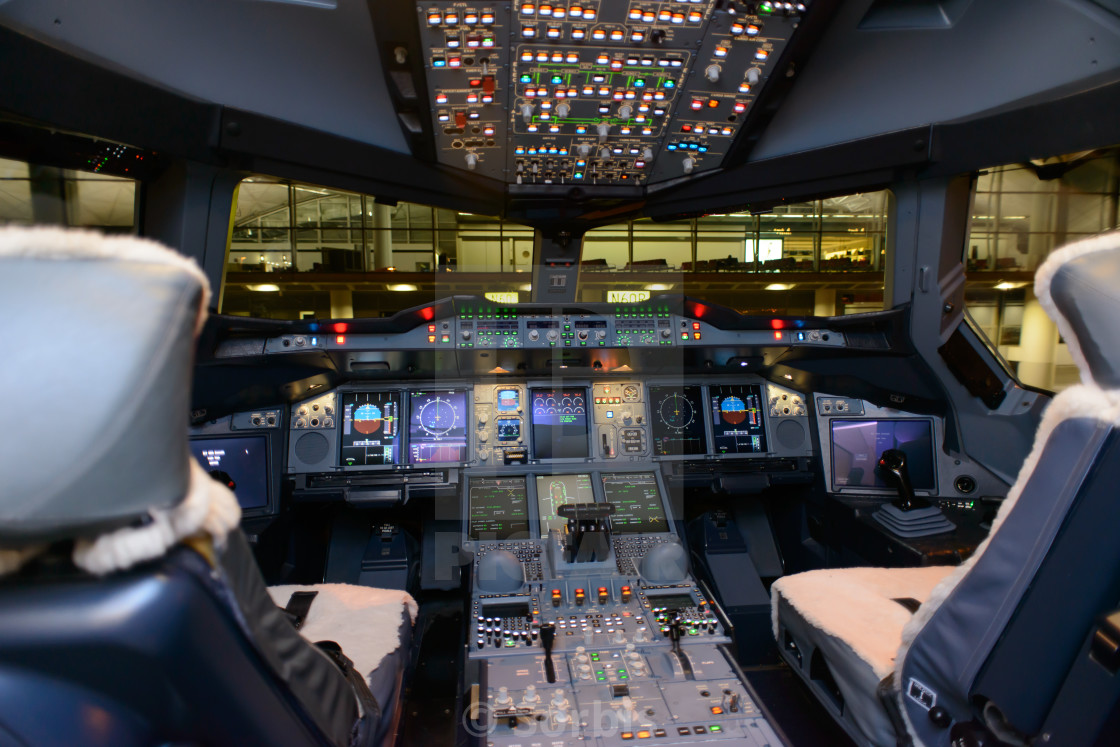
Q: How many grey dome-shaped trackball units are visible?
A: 2